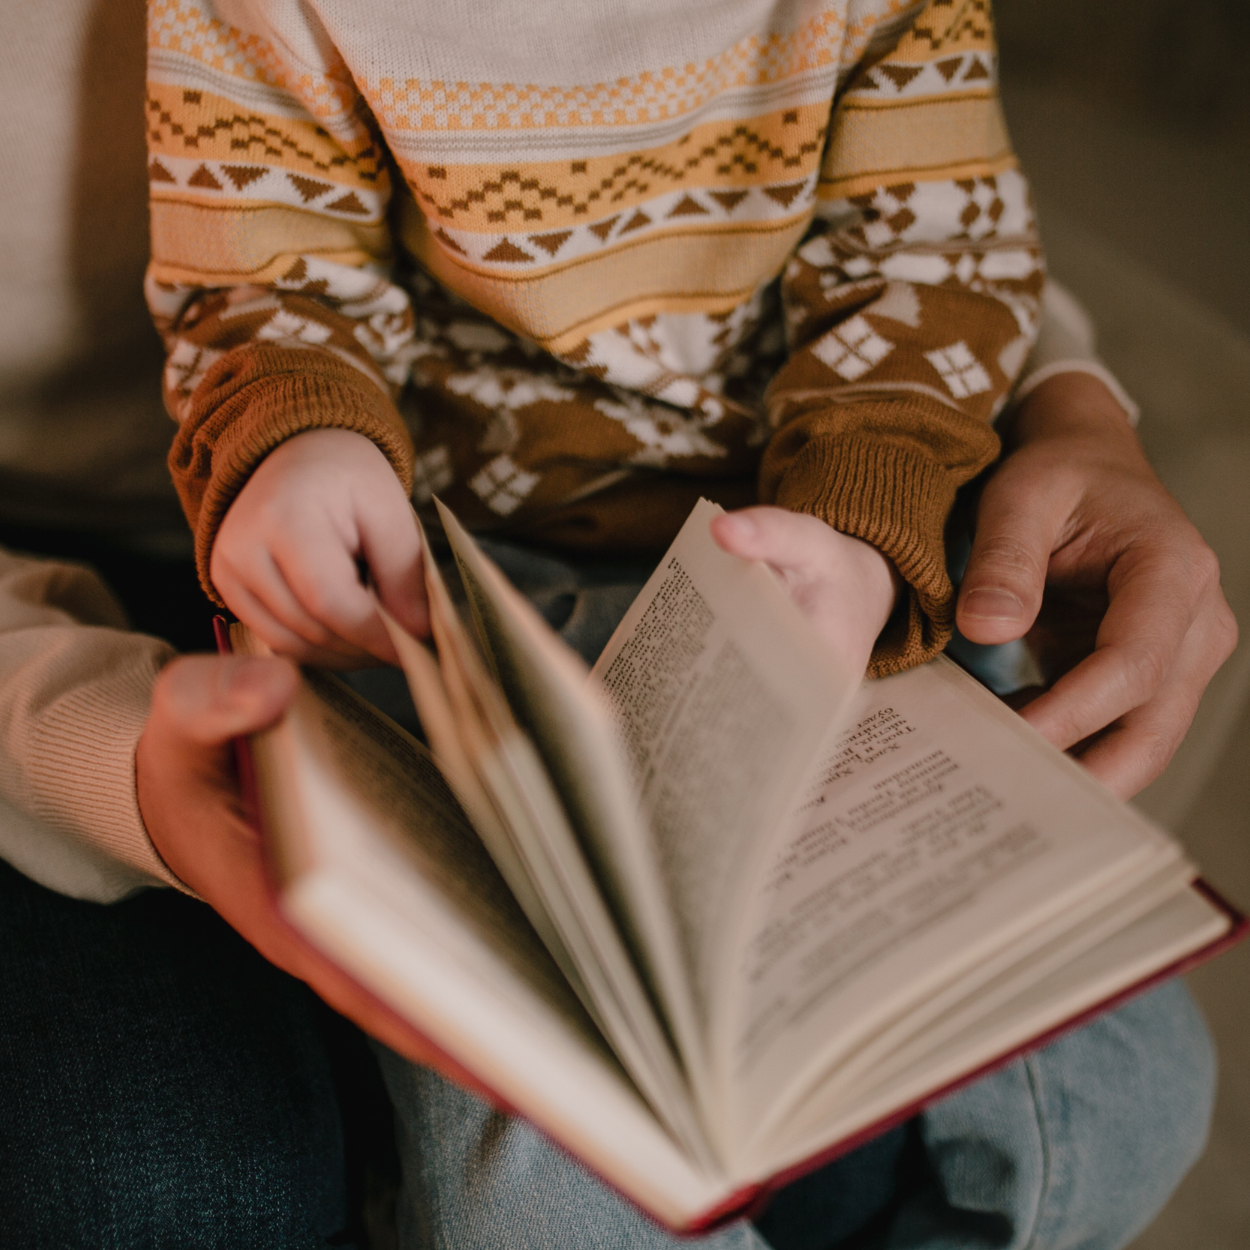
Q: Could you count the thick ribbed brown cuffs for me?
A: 2